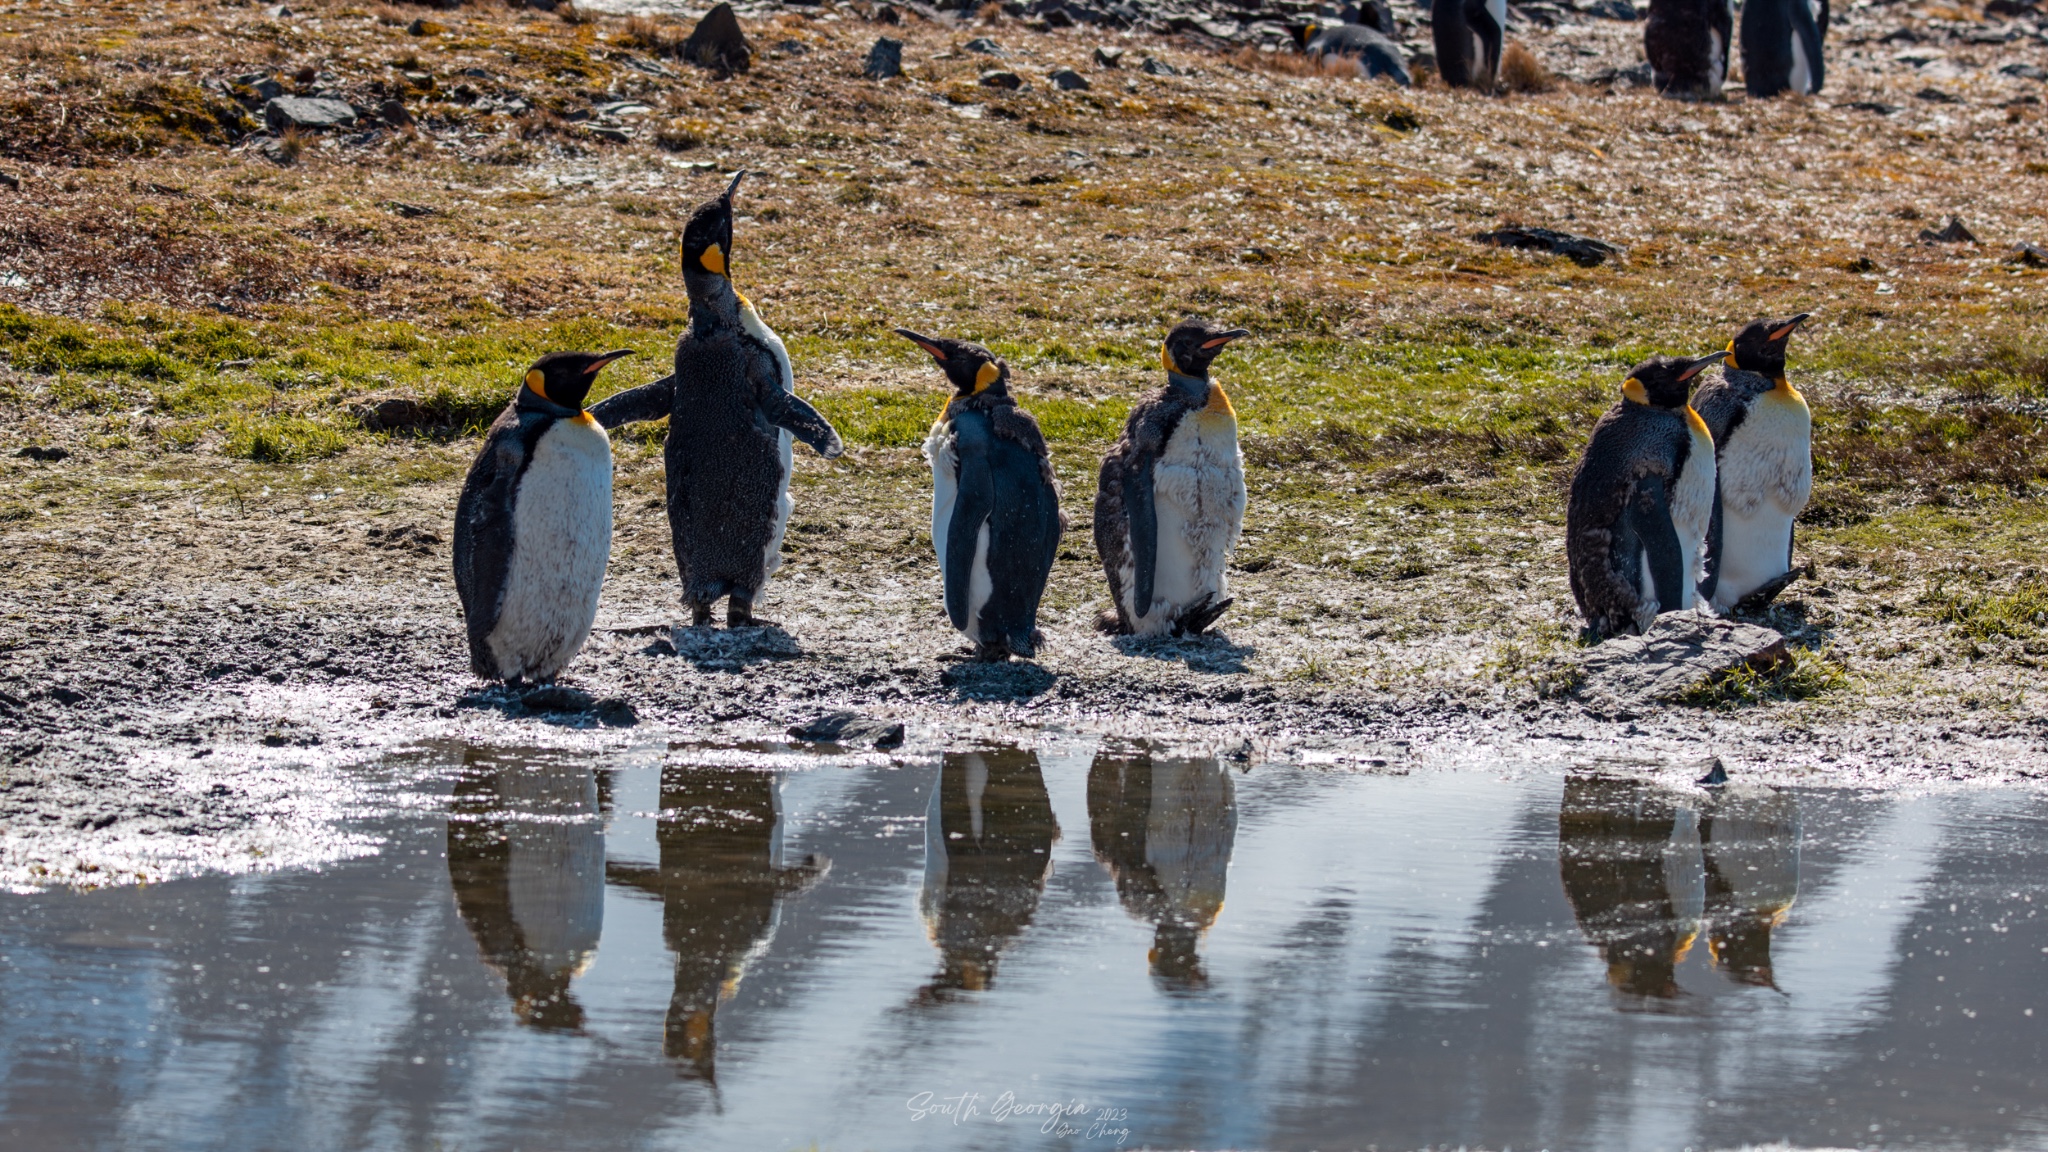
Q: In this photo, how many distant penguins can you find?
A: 4